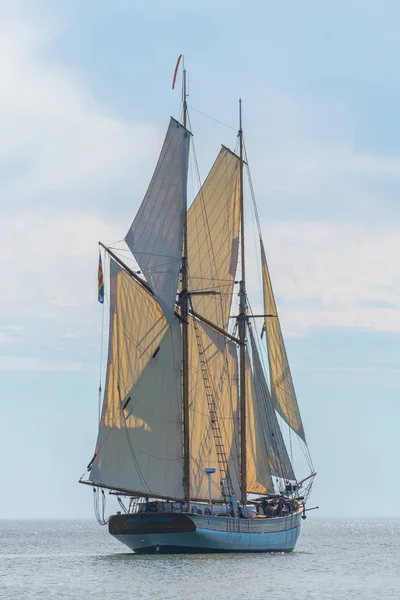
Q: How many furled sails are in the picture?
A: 0